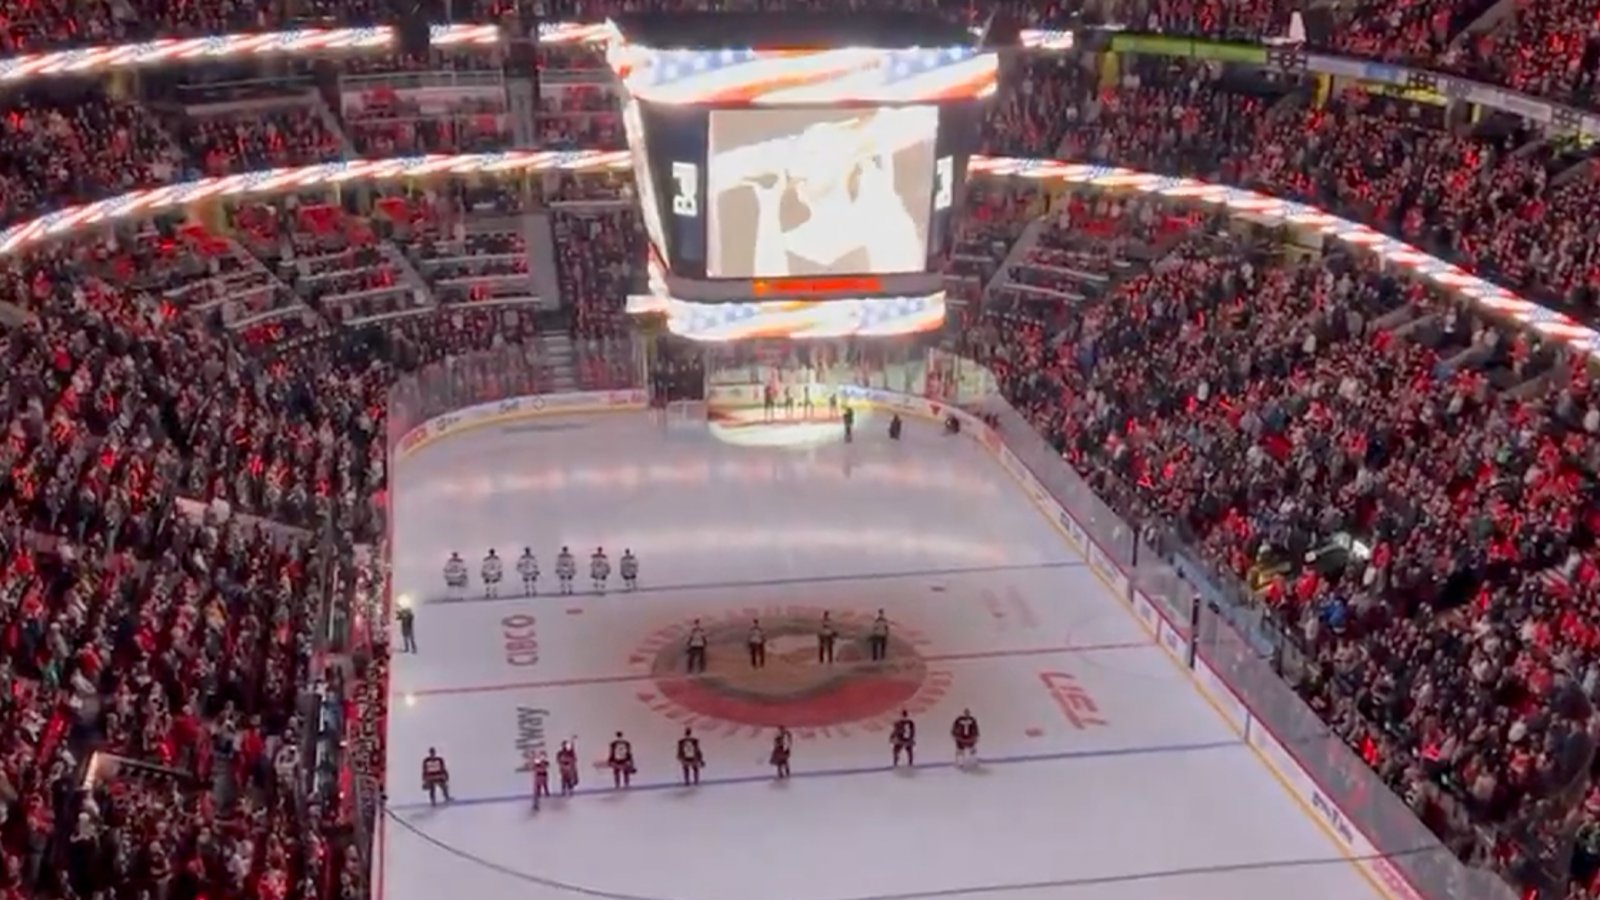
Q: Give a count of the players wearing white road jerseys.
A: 6